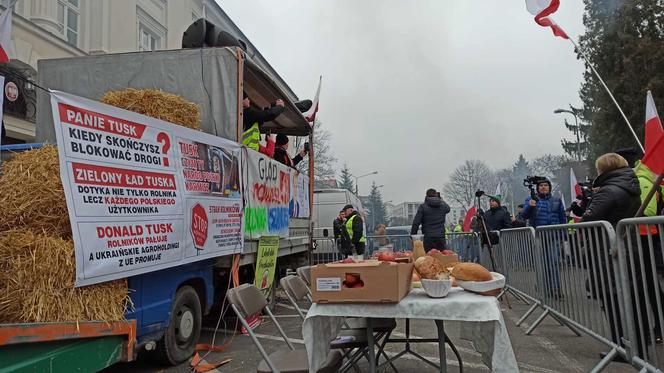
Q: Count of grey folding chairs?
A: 3